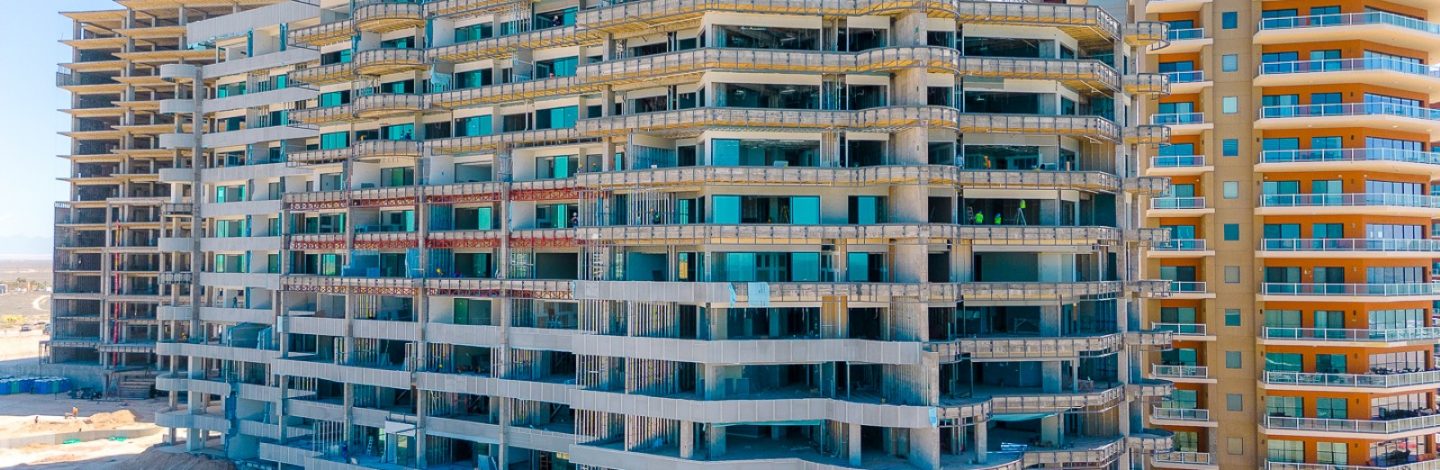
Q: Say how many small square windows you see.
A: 11